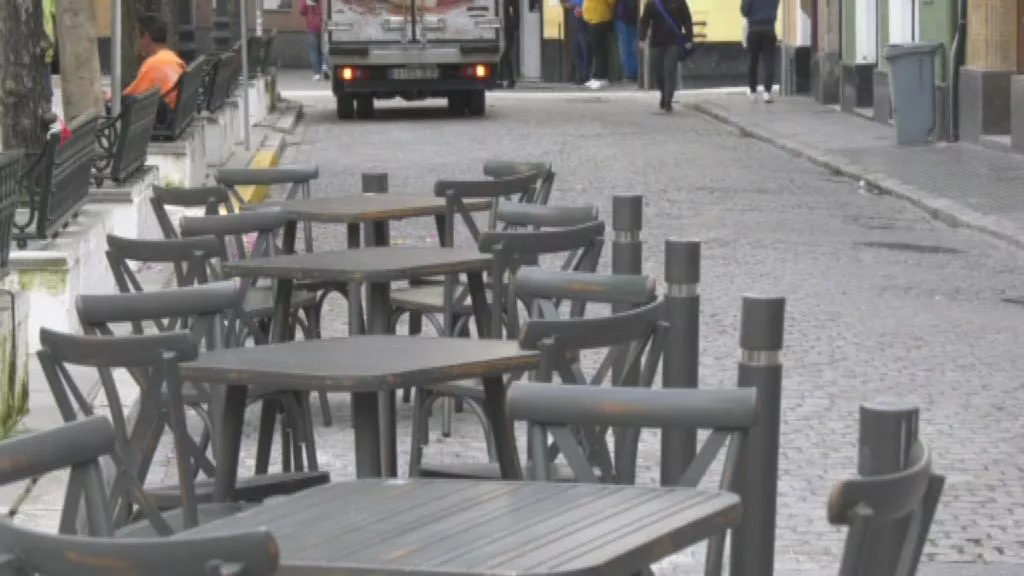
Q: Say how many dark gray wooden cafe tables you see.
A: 4